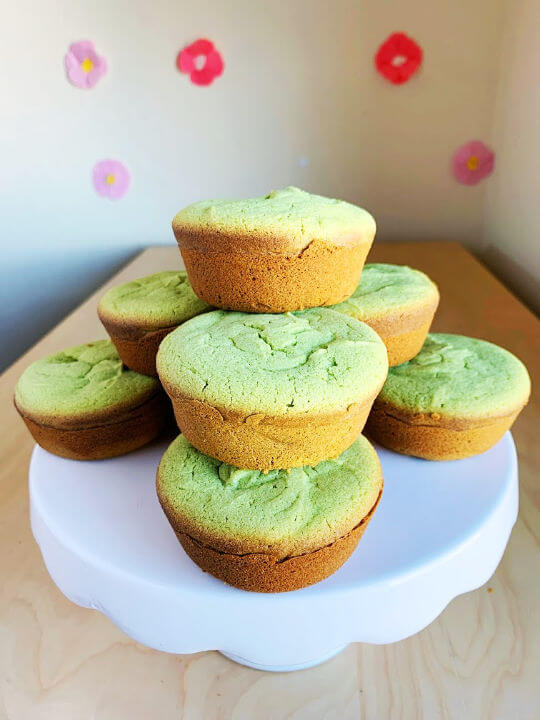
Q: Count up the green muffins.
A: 7